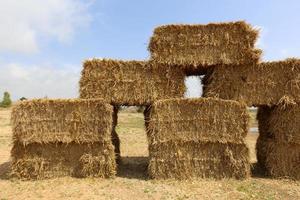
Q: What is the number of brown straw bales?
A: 9